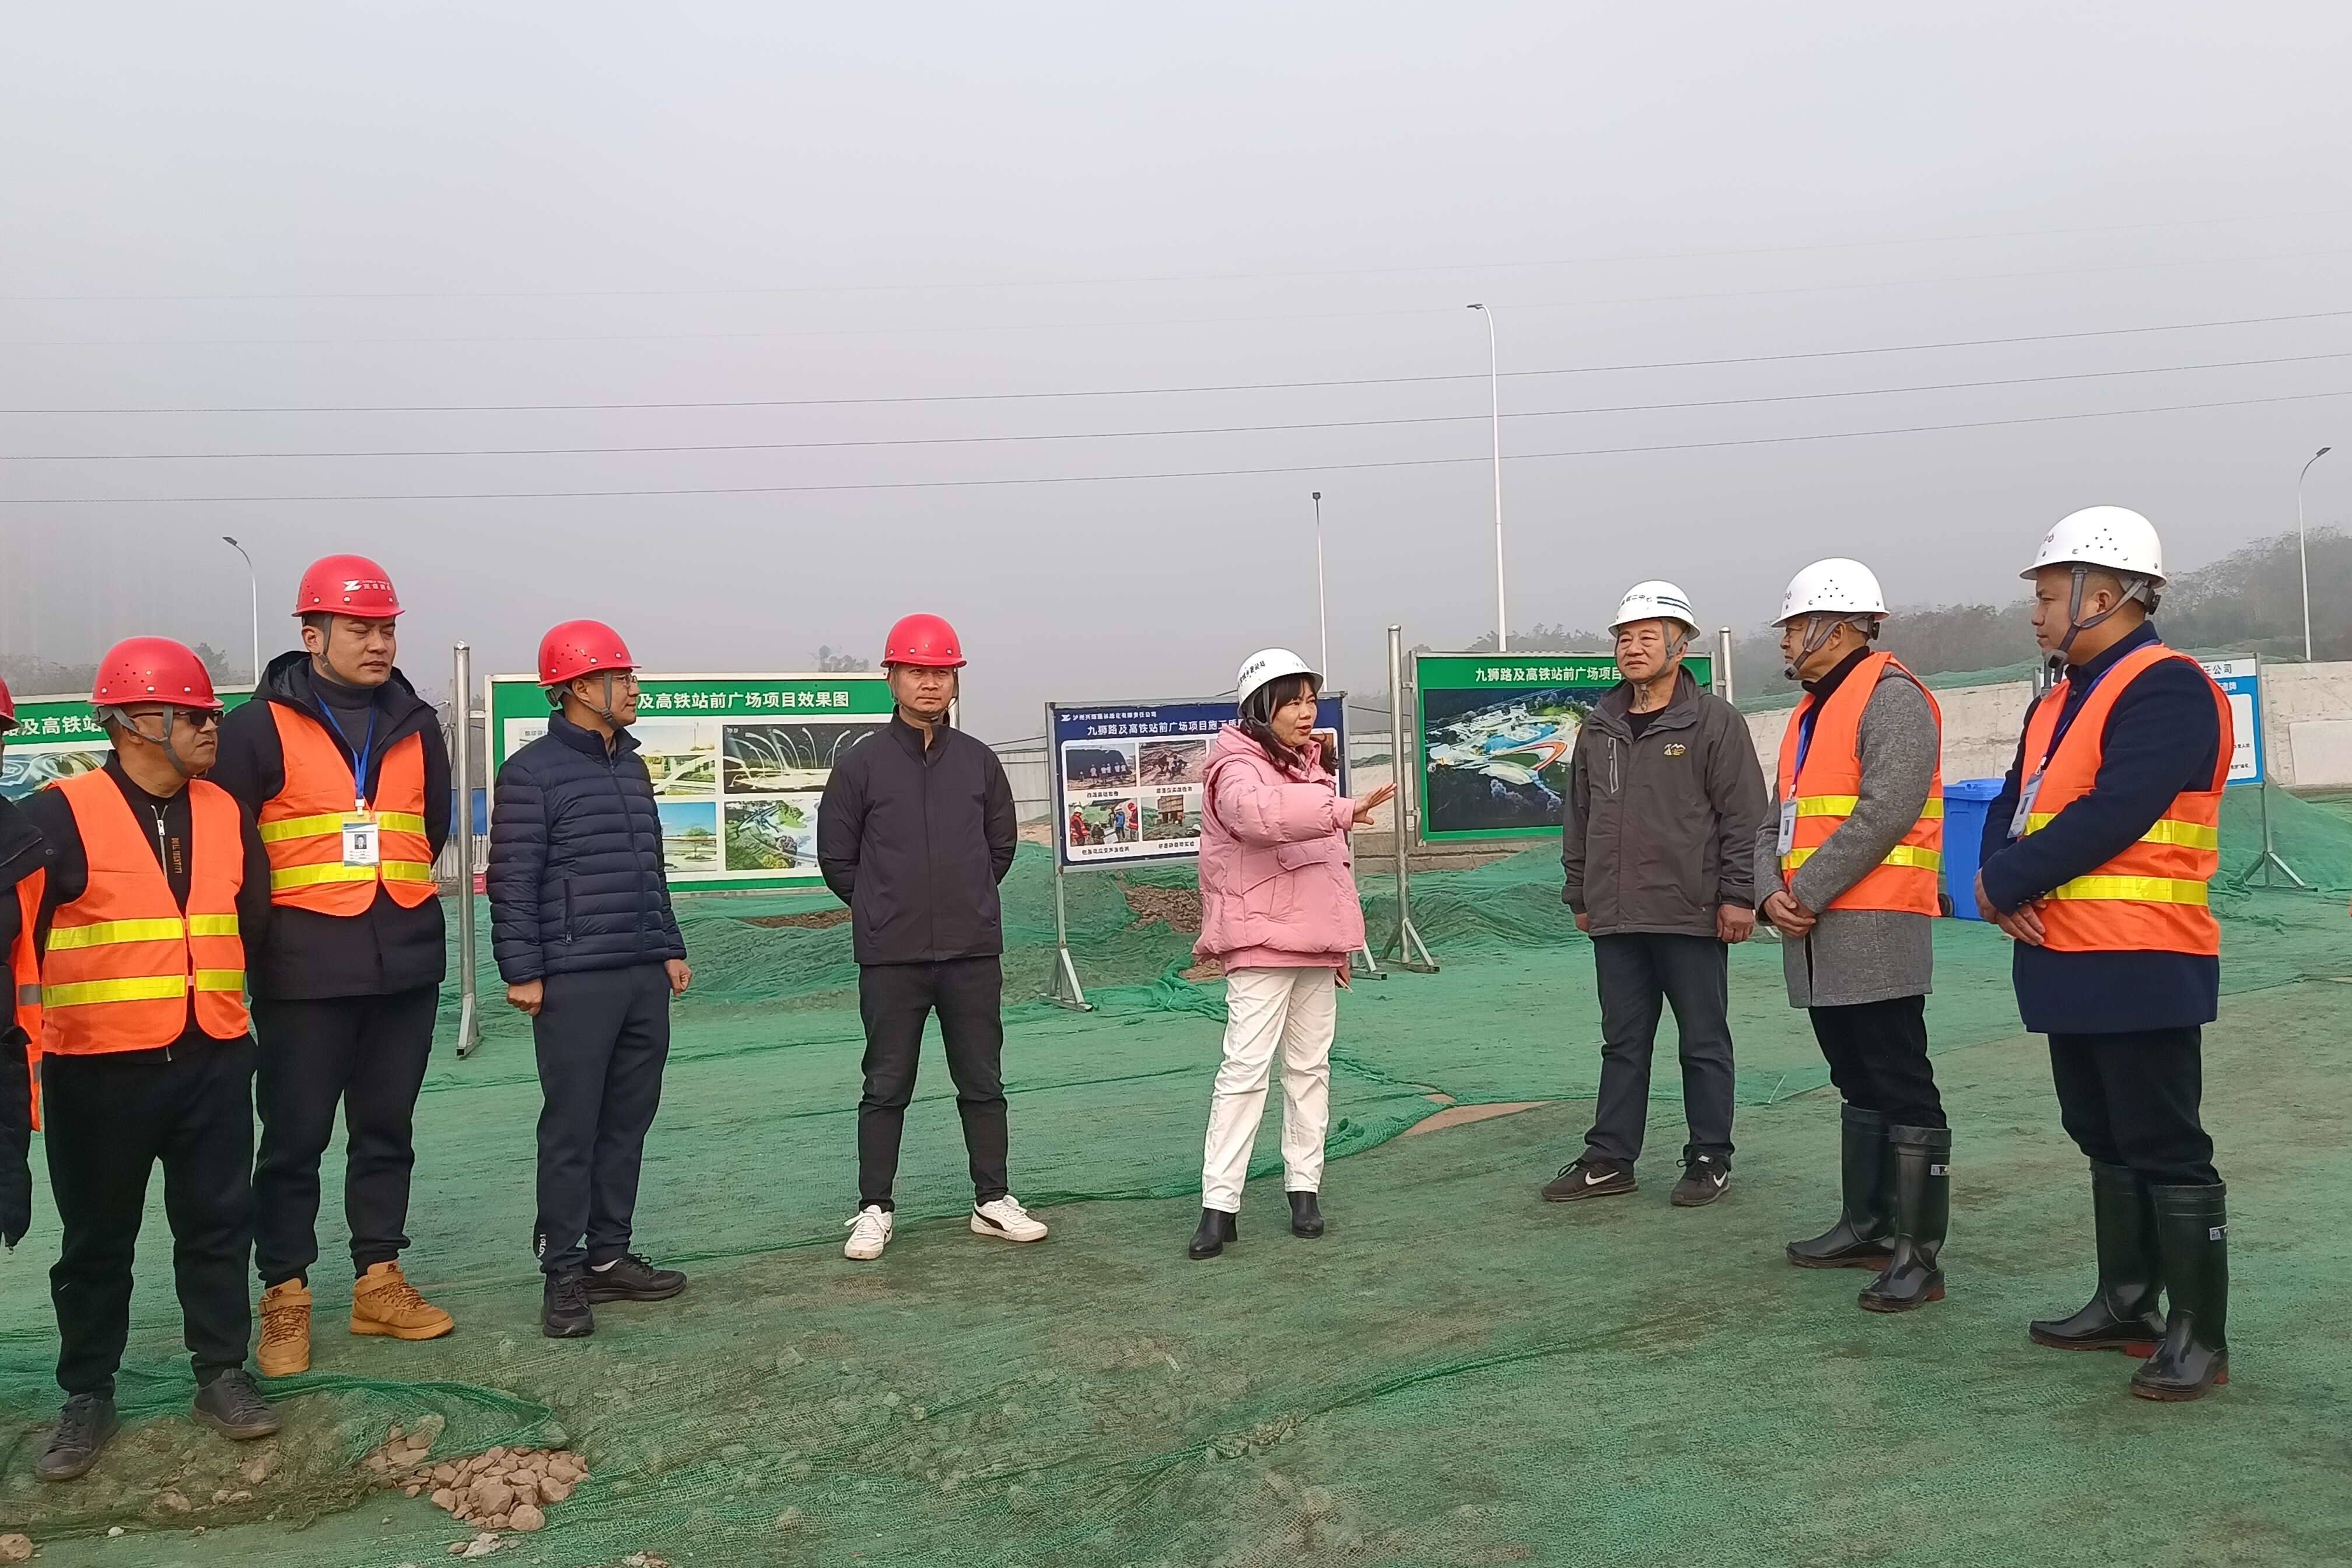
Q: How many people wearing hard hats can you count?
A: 9